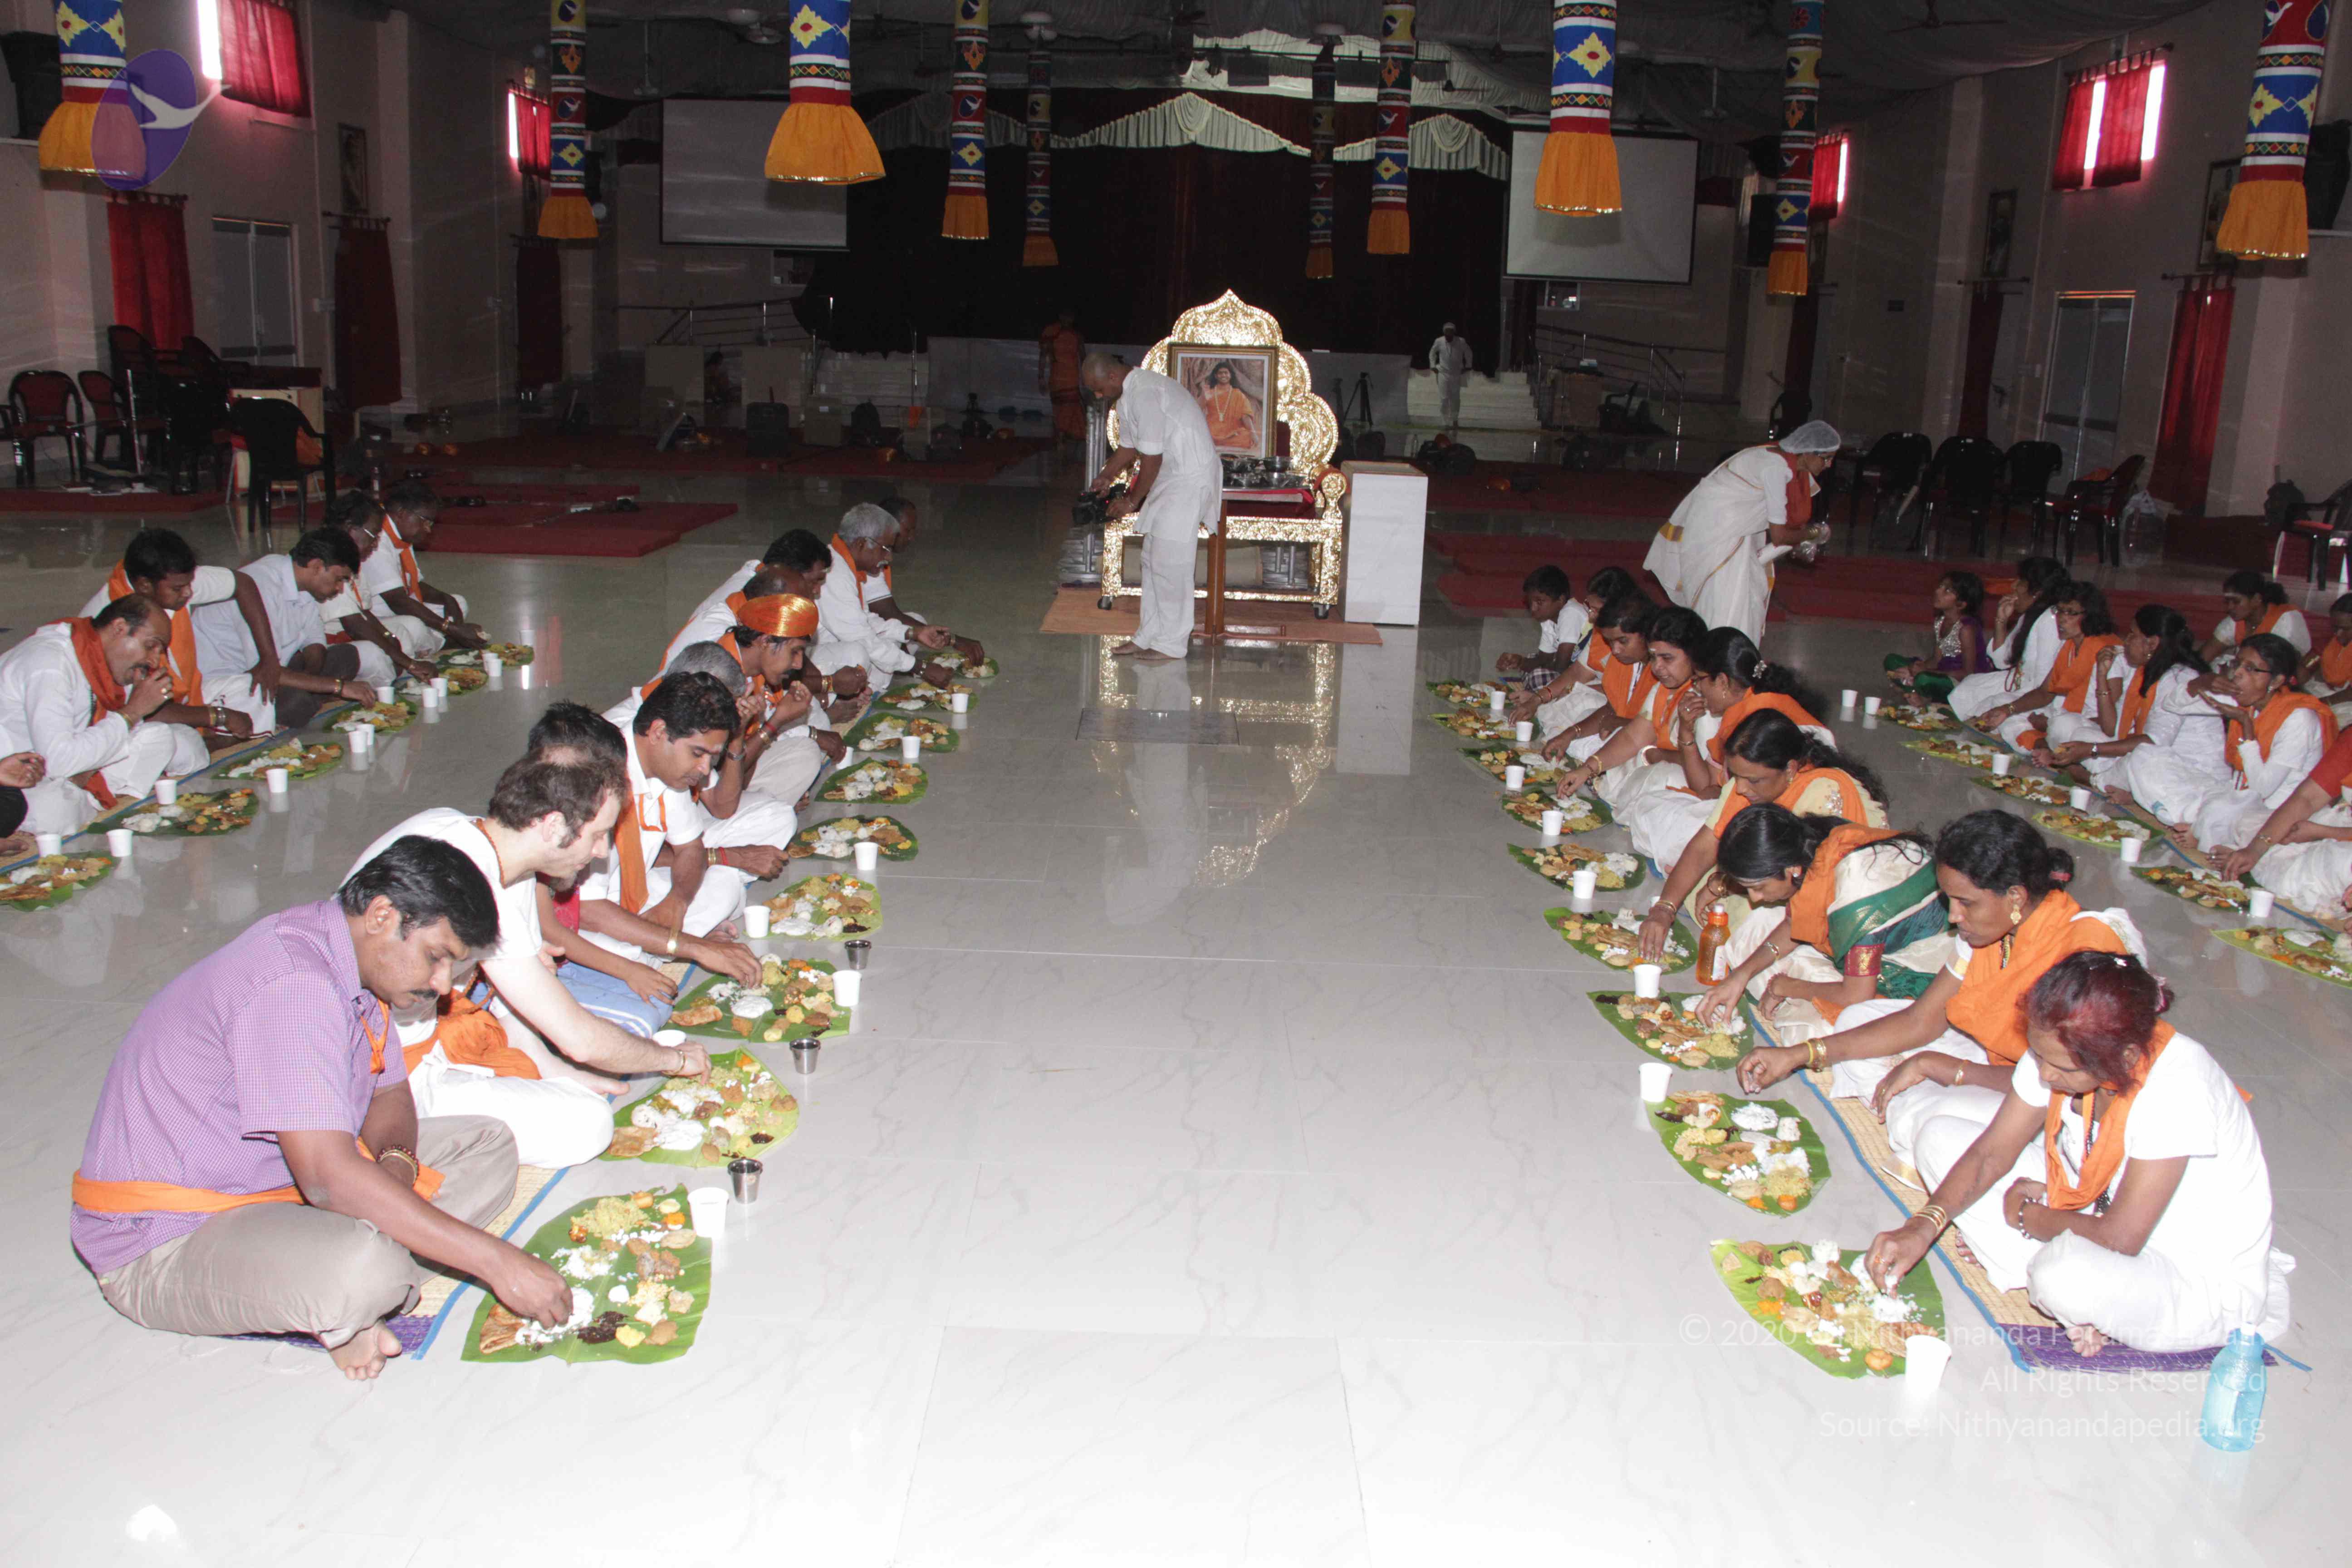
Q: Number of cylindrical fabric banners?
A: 10